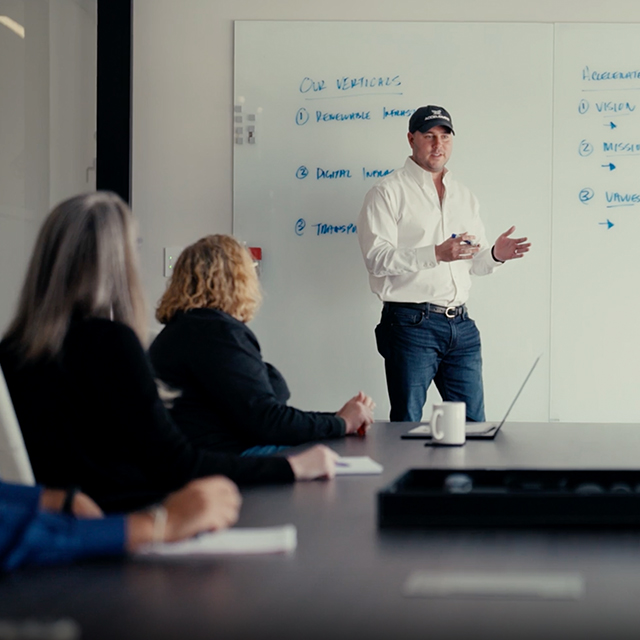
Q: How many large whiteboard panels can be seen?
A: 2